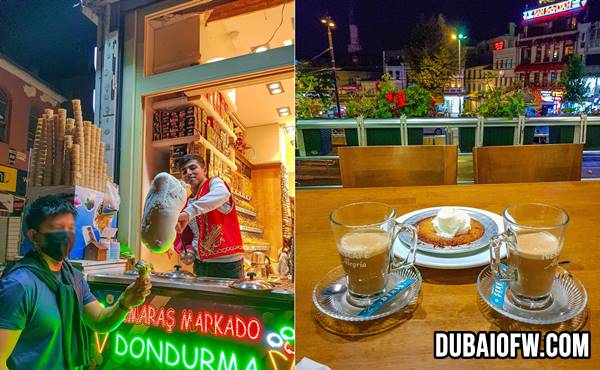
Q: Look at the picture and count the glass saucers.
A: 2